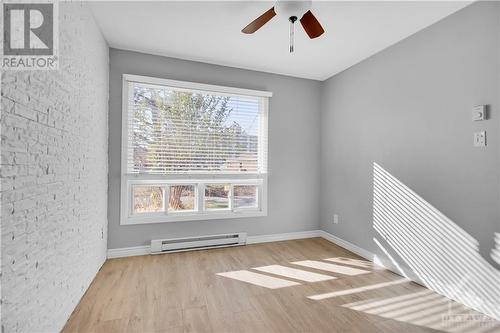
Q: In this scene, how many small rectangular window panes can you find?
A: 4